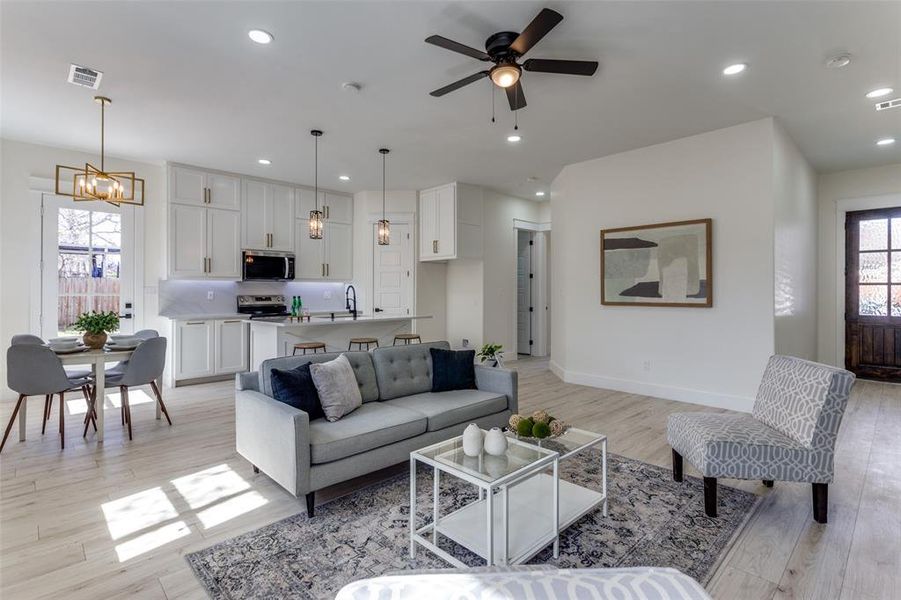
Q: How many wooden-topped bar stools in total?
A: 3